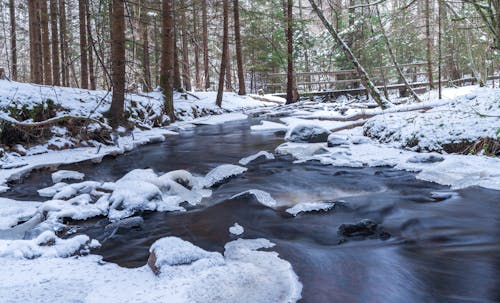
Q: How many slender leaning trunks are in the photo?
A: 2